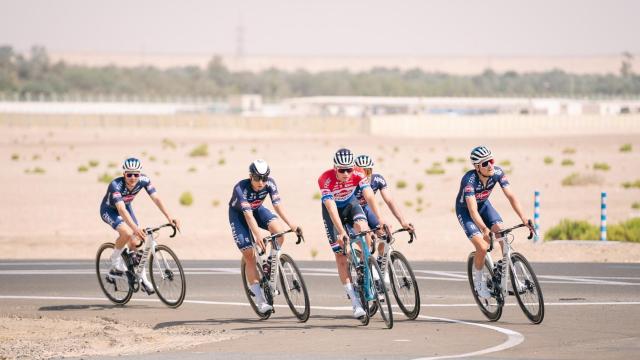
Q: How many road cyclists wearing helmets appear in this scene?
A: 5